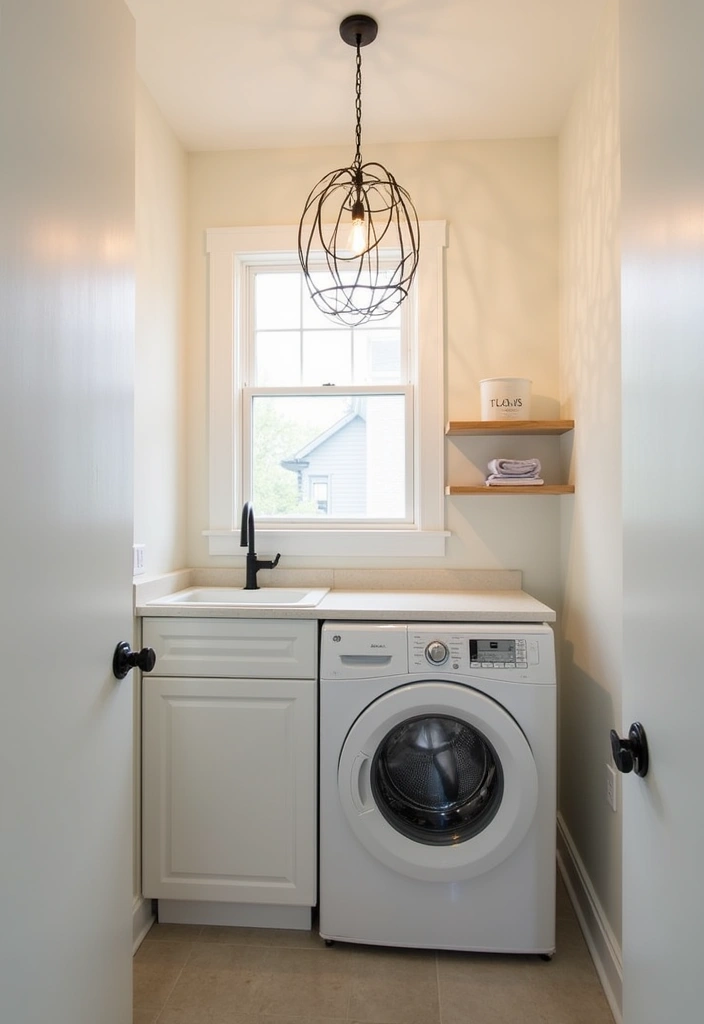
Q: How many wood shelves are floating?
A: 2